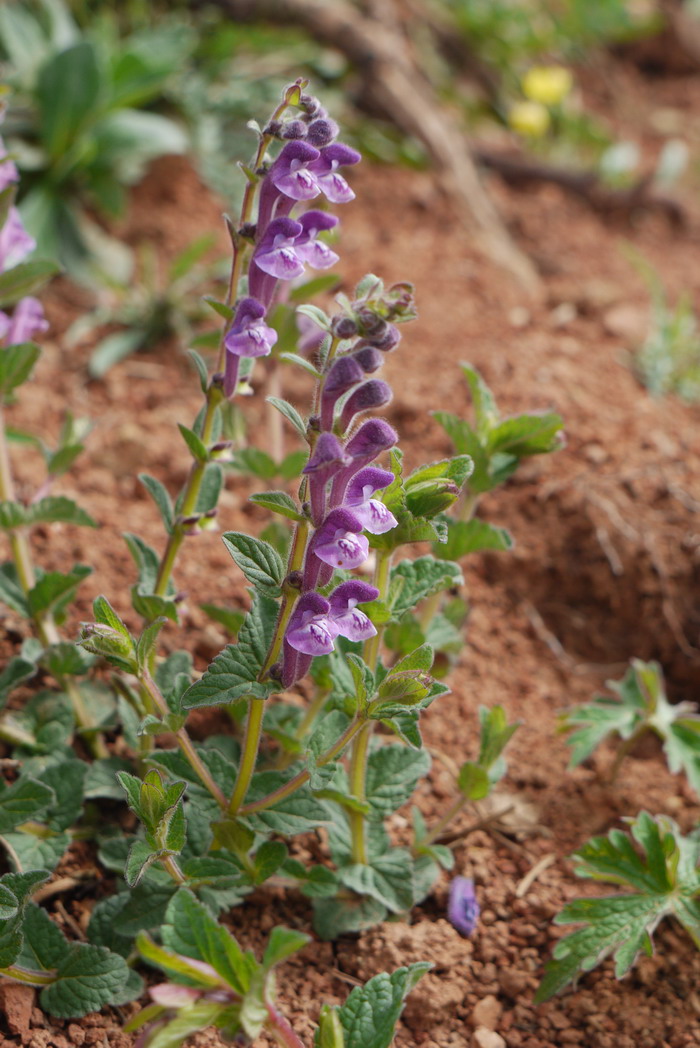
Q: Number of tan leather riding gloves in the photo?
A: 0